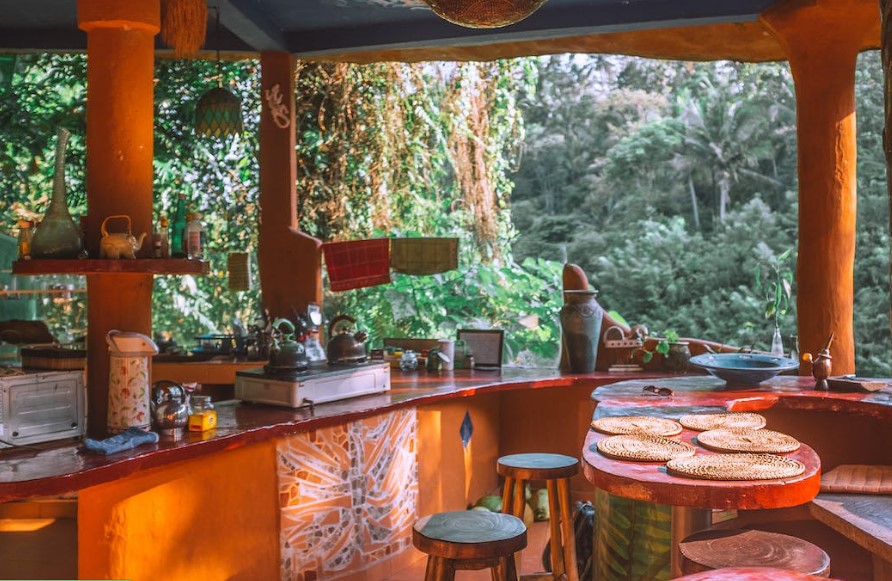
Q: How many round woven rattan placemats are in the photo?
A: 5